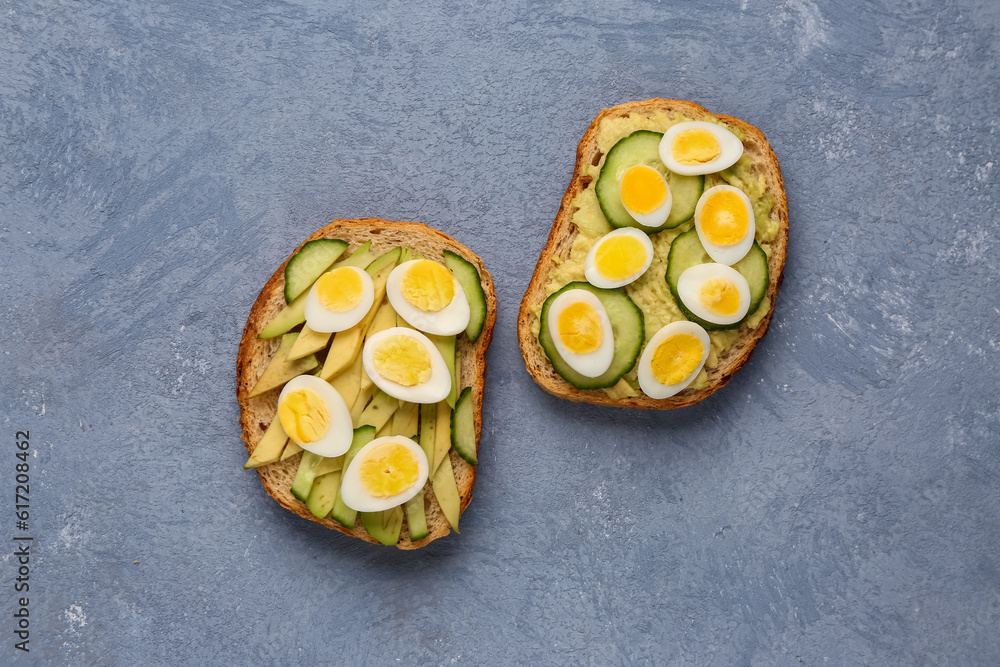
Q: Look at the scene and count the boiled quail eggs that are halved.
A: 12